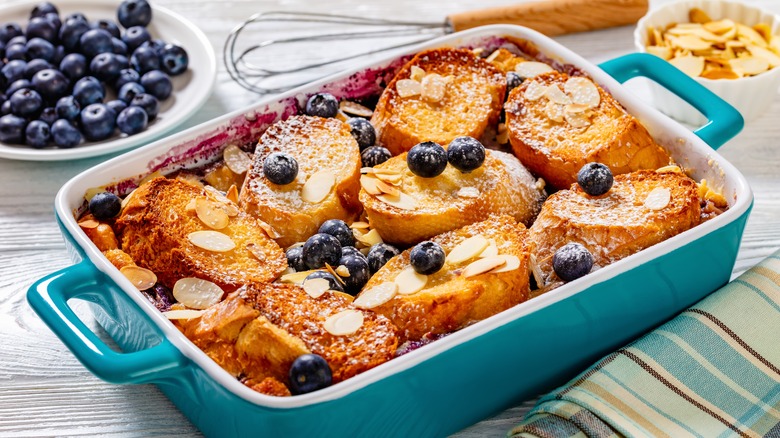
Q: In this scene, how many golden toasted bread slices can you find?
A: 8